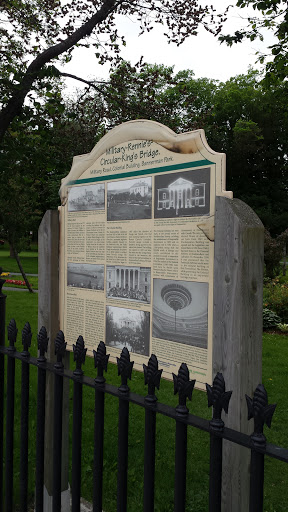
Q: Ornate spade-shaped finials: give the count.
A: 11